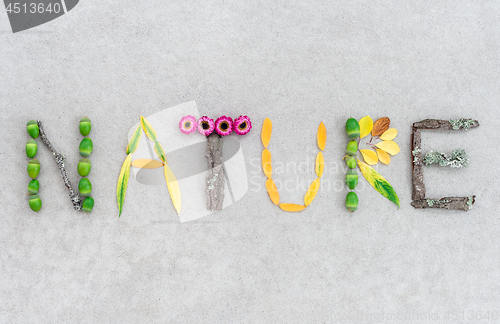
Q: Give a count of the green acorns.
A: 15